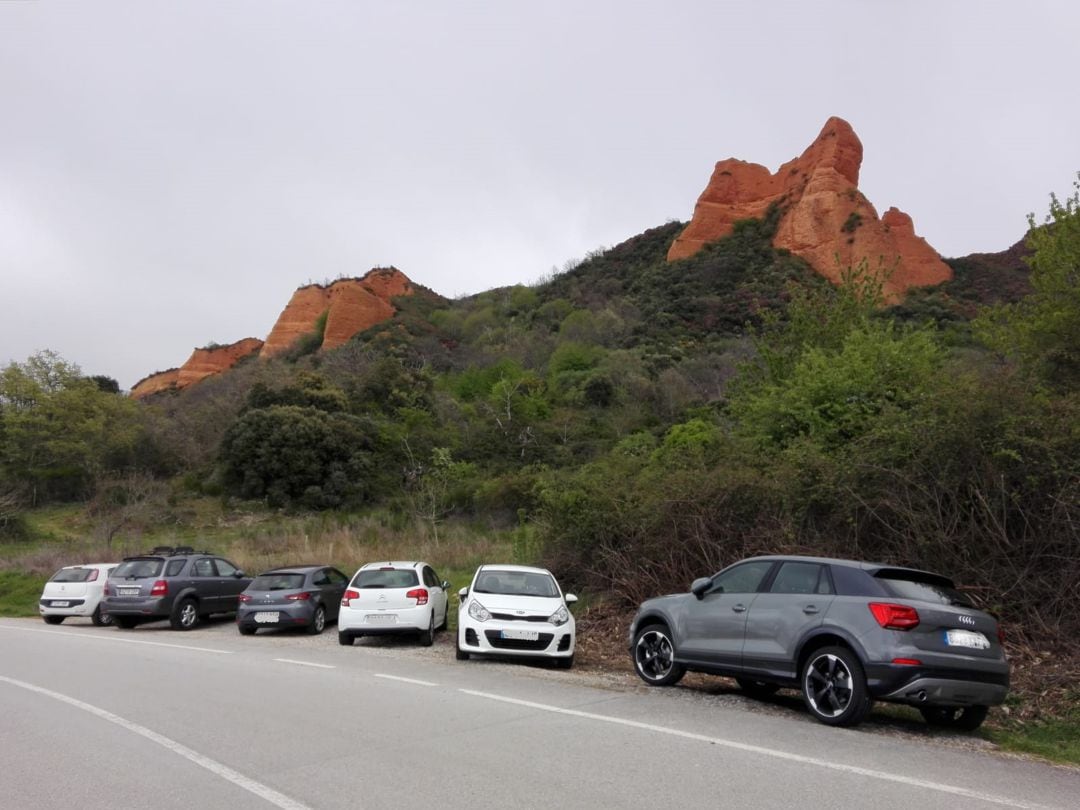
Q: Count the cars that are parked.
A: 6